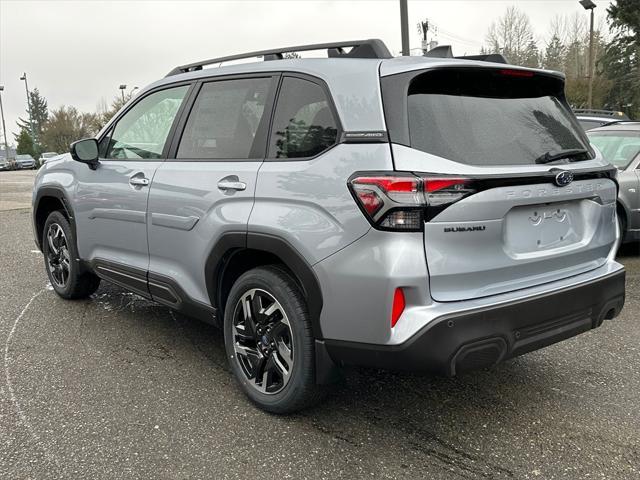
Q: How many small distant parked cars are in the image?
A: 3